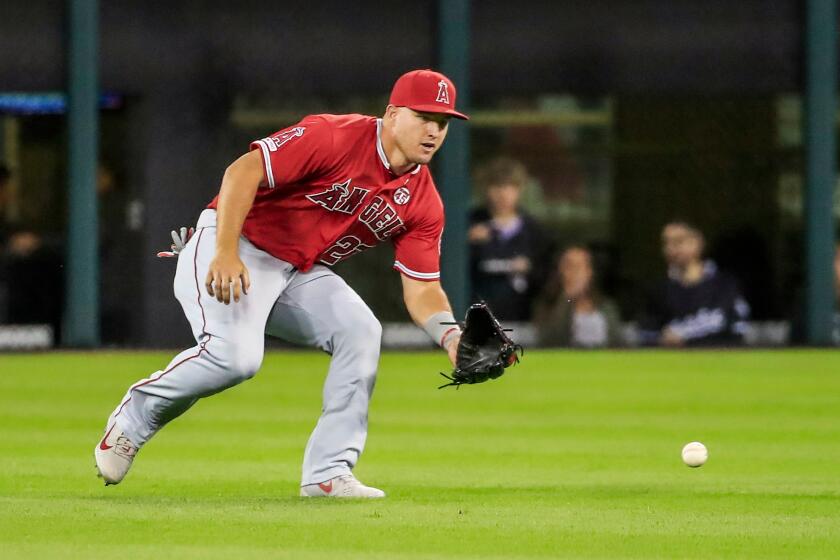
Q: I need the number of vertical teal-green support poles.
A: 3